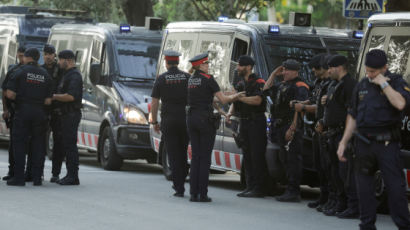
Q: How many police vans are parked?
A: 4